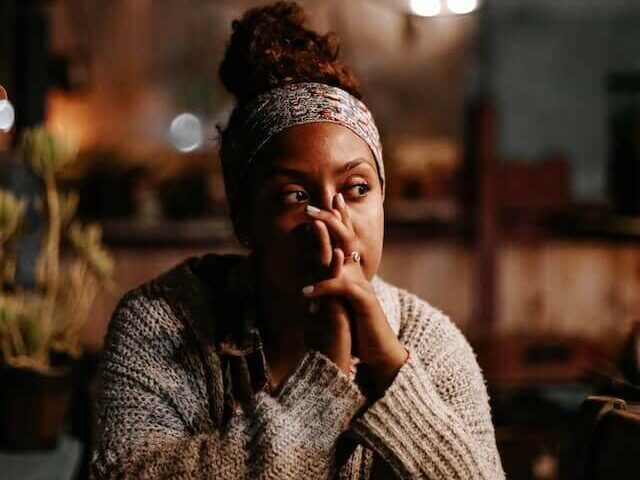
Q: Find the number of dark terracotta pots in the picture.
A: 1